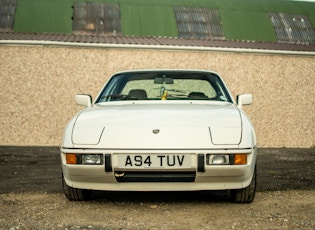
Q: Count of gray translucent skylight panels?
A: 4